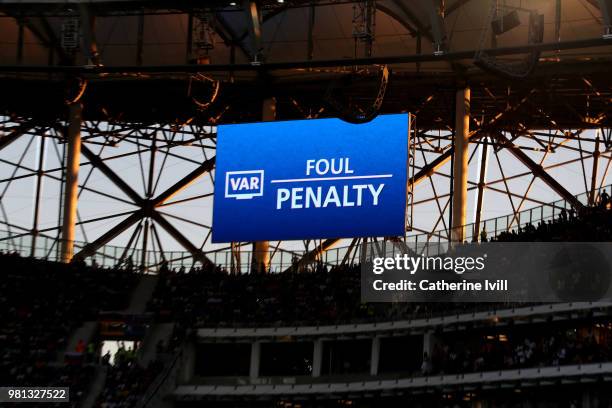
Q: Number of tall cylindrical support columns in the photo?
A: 3